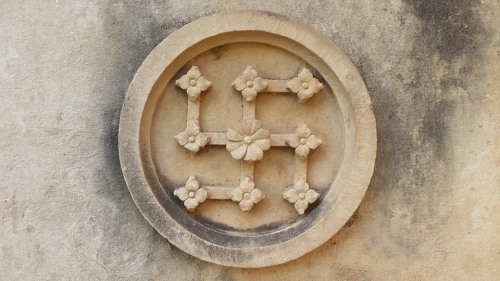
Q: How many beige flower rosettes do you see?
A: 9